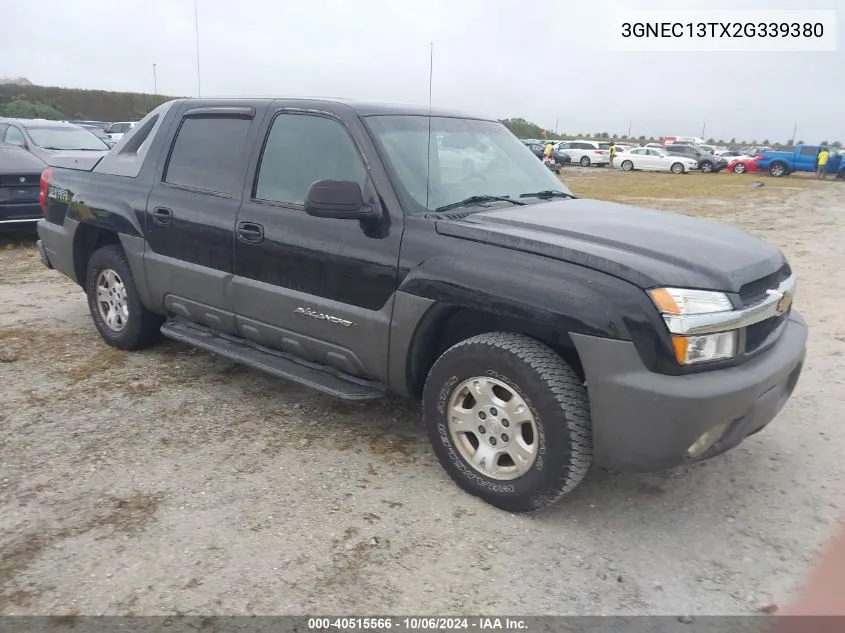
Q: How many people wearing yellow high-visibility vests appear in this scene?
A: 3